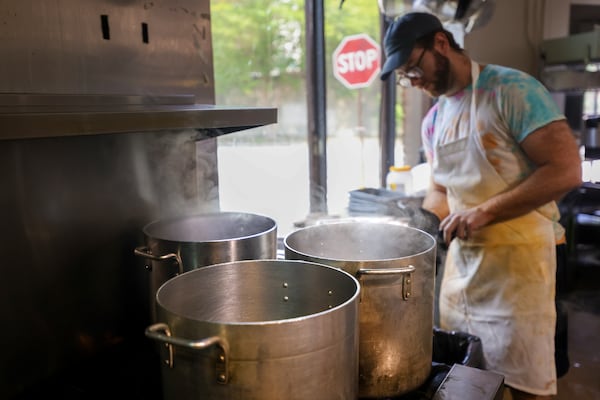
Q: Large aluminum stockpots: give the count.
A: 3